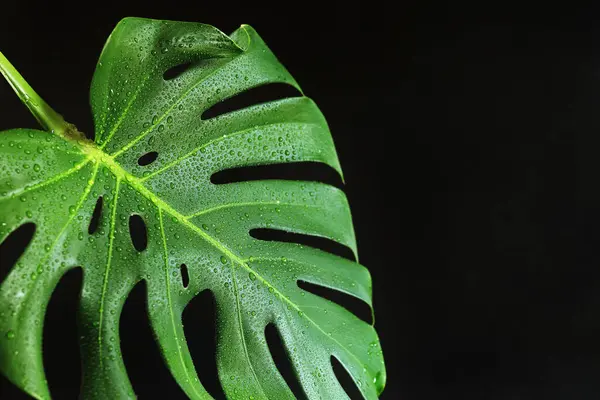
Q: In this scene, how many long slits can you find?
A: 10